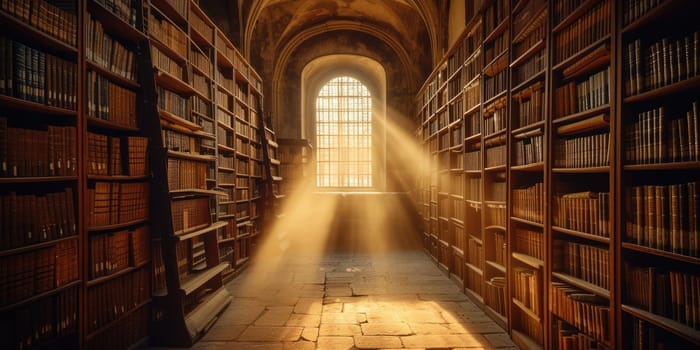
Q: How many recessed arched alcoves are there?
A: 1